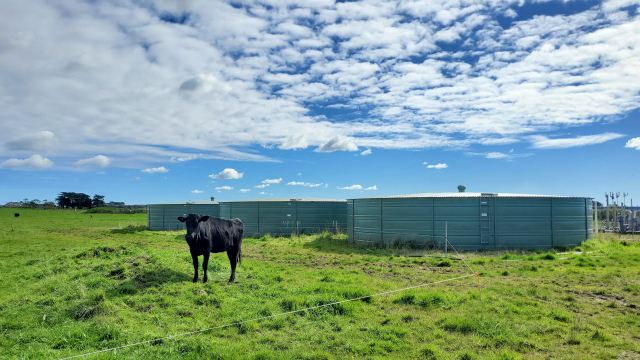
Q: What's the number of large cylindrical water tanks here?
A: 3